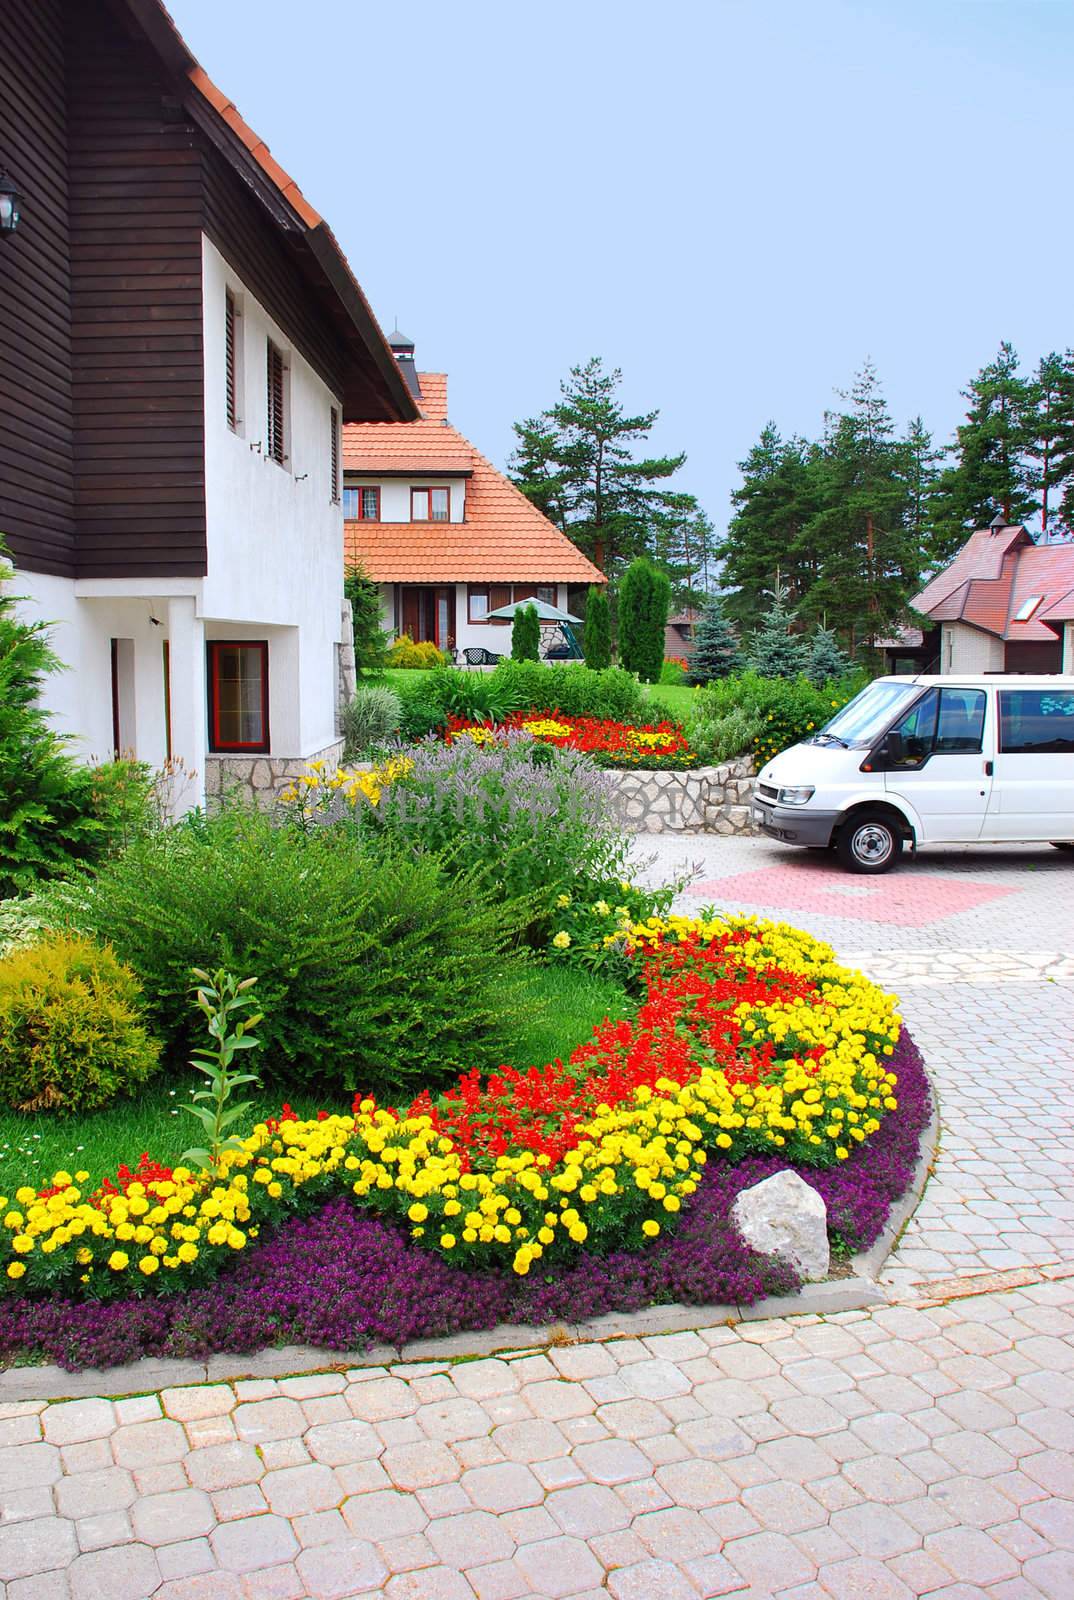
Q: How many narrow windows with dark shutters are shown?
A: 3